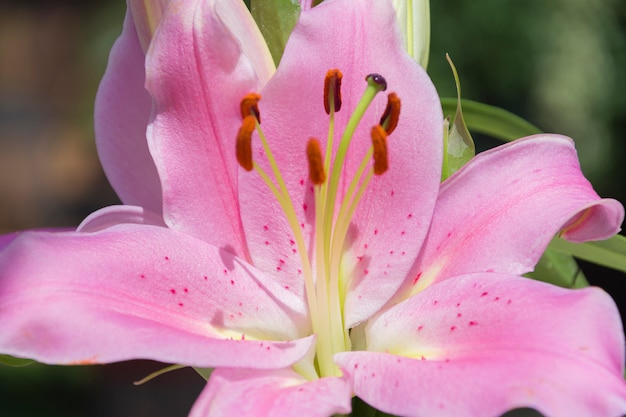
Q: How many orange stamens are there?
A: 6